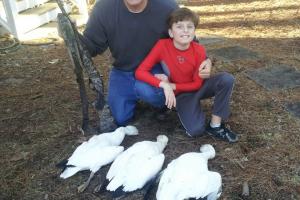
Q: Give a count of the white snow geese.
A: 3